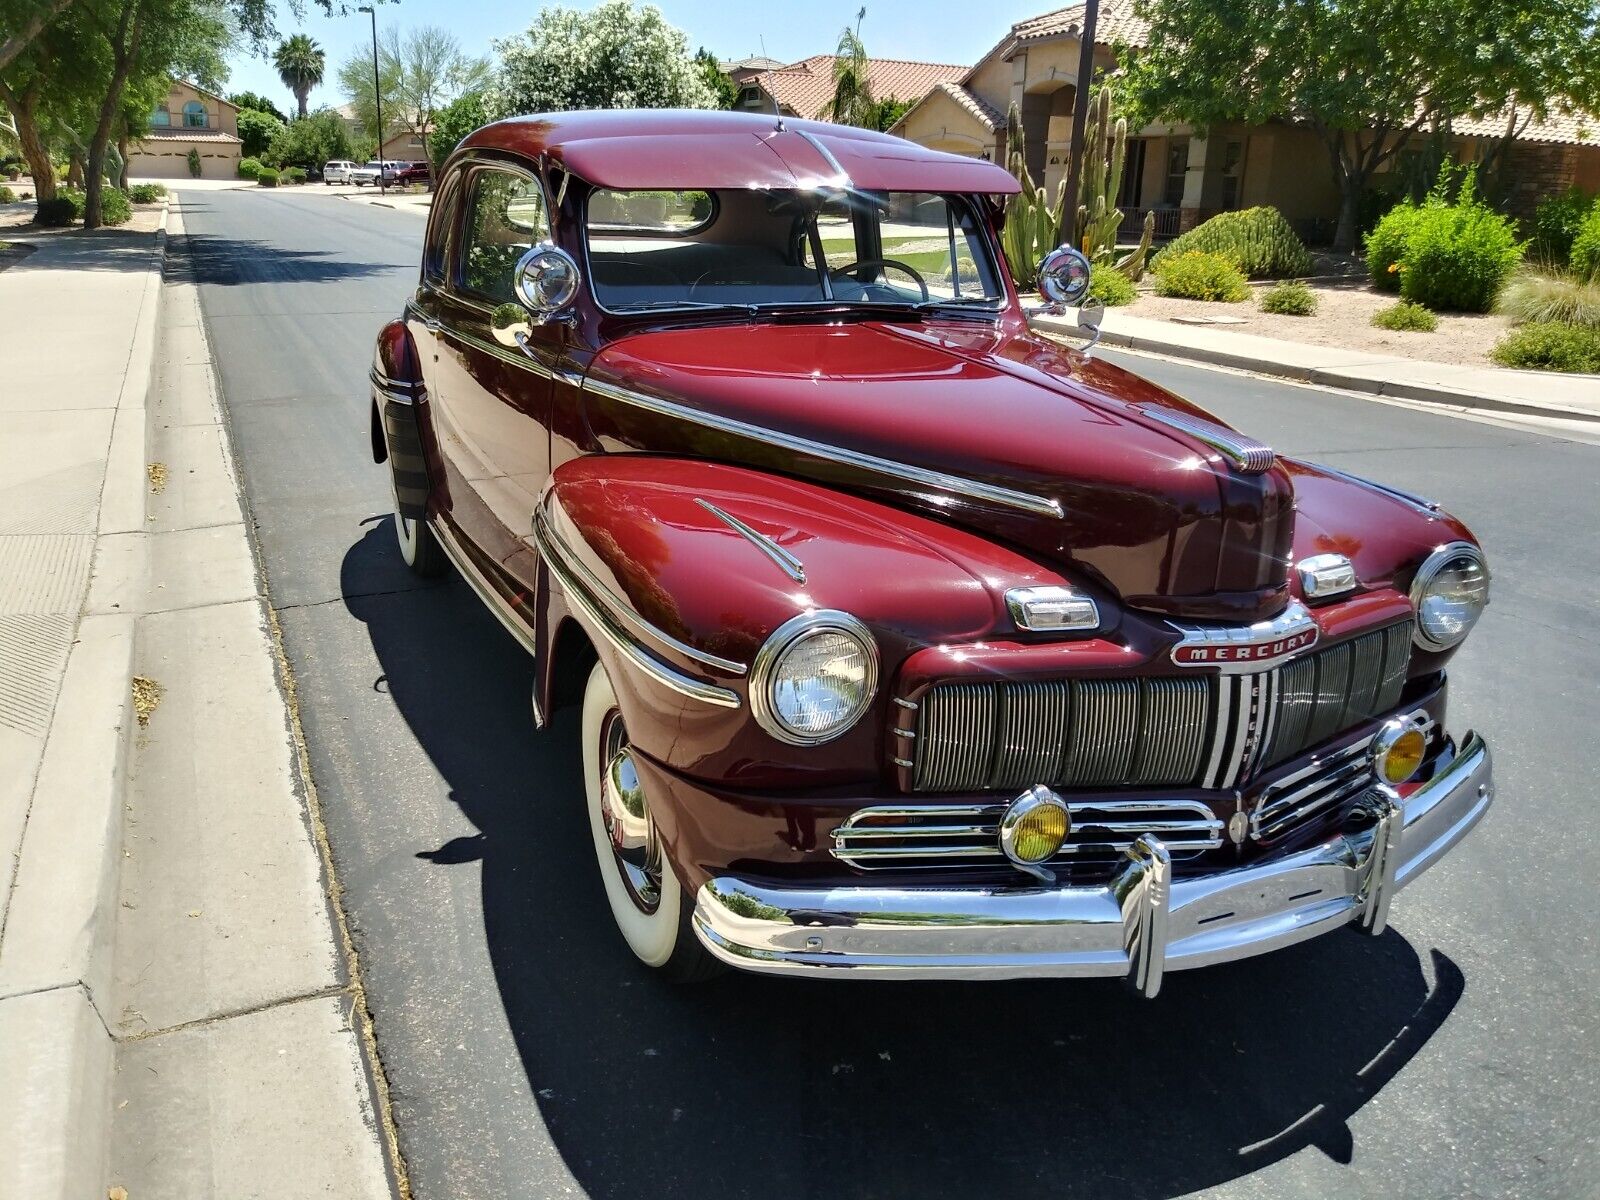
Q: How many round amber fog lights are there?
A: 2